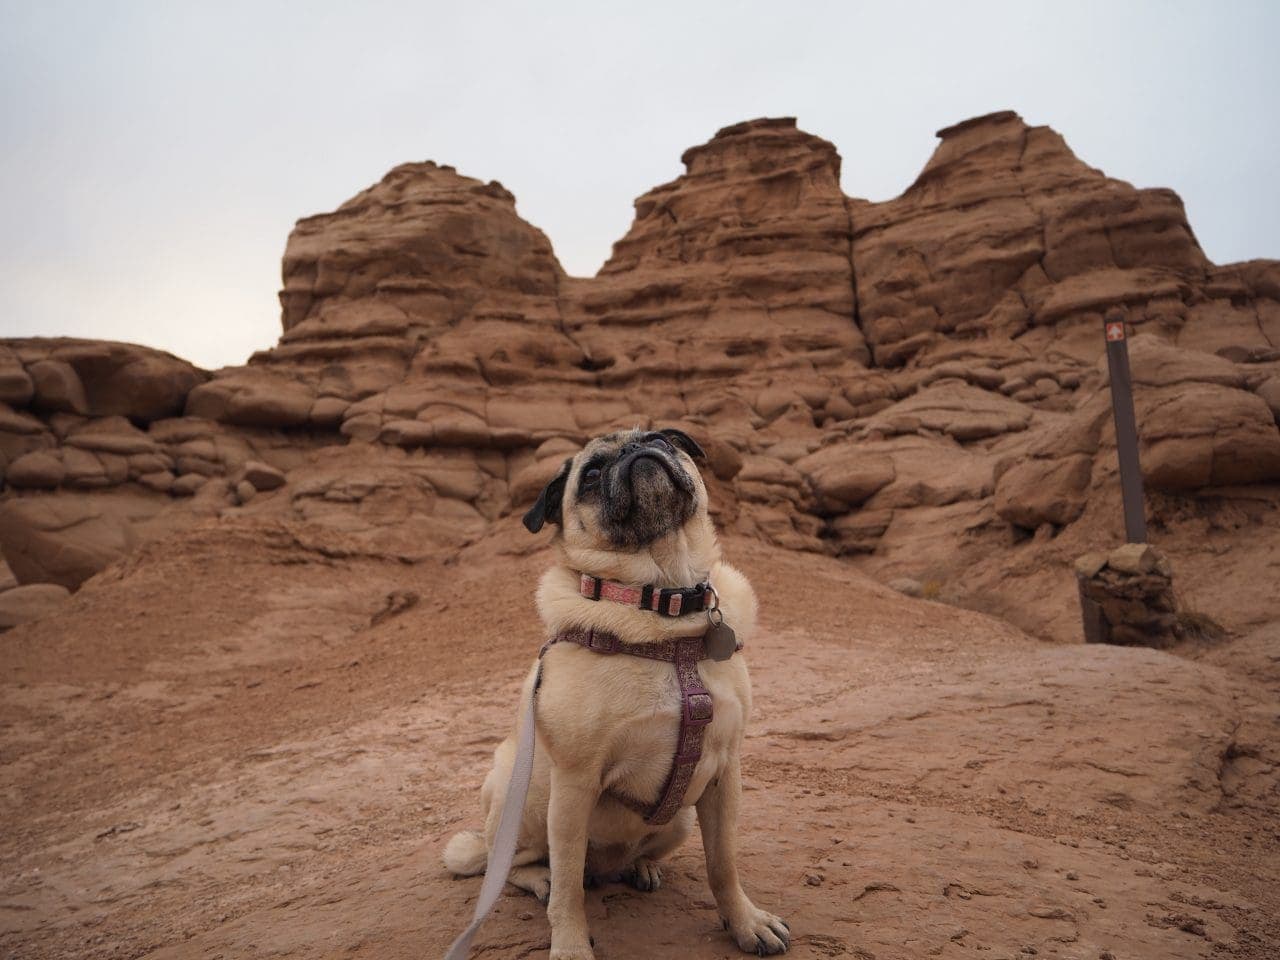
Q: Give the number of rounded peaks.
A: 3